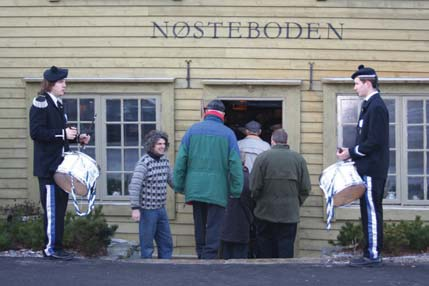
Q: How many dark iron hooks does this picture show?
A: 2